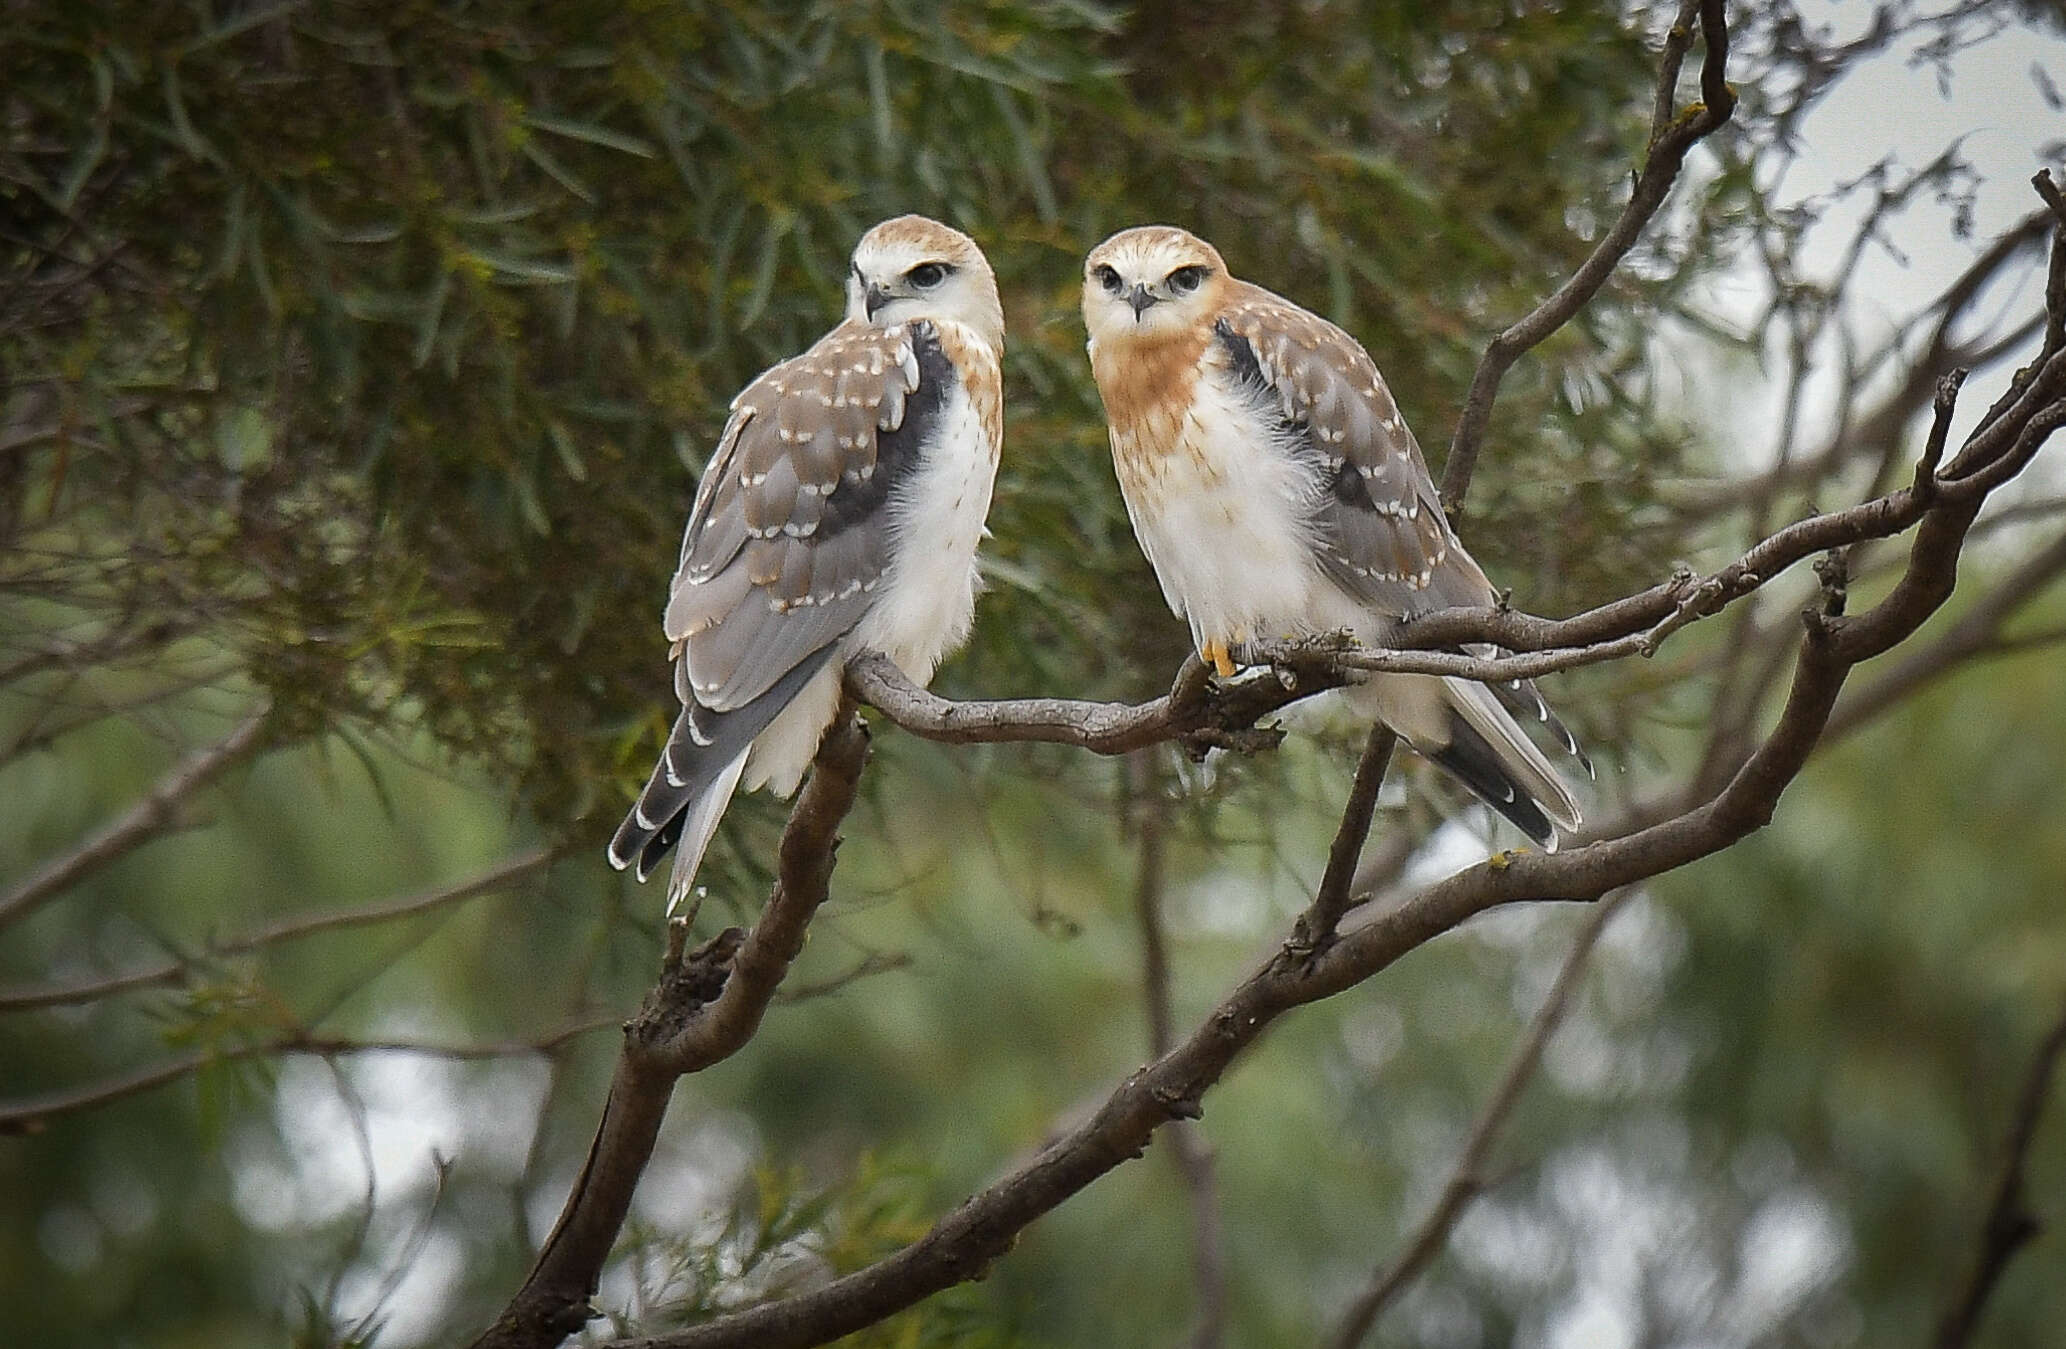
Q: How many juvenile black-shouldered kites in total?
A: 2